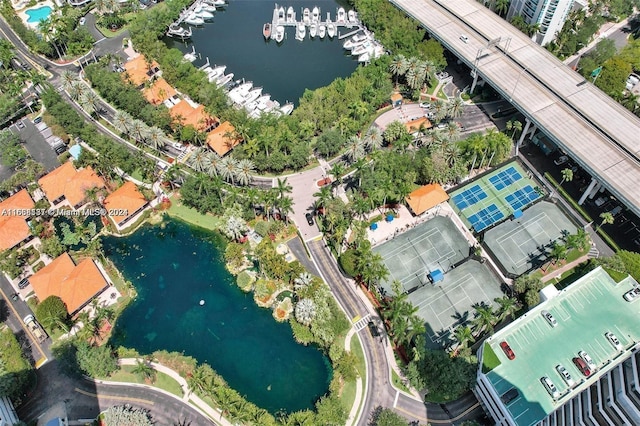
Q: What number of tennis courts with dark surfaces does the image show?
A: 3